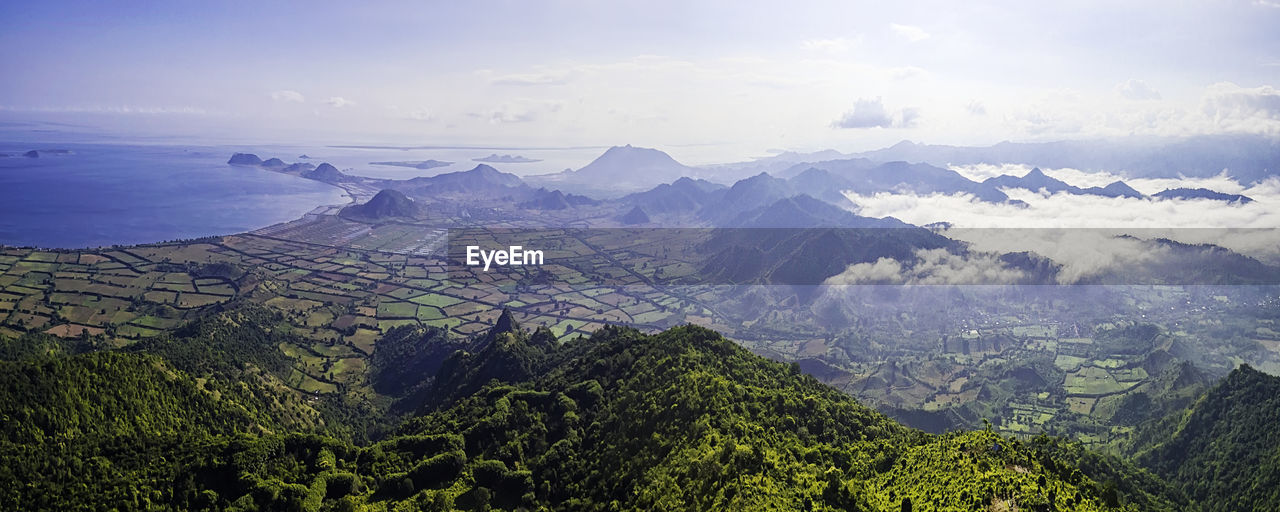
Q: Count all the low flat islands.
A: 2